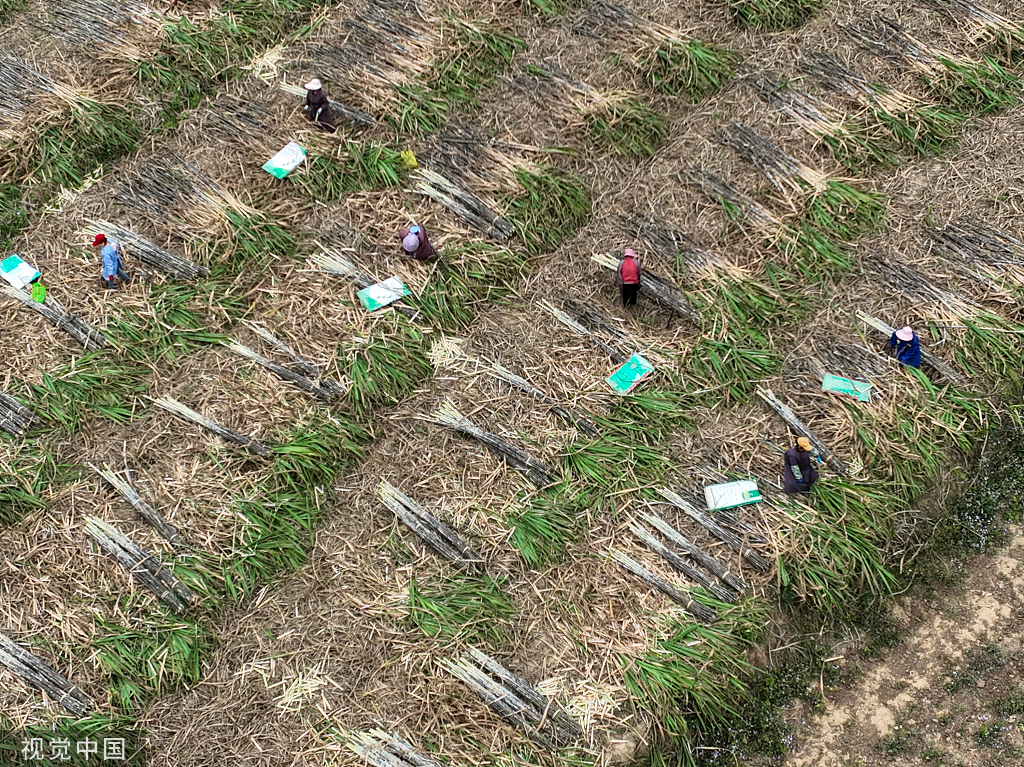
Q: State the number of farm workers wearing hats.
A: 6